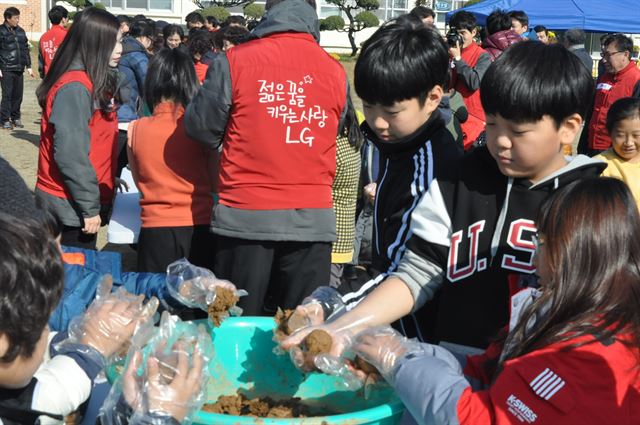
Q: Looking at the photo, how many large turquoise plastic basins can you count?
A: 1